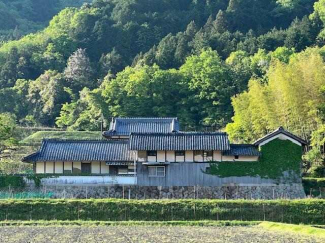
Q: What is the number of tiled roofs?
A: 5